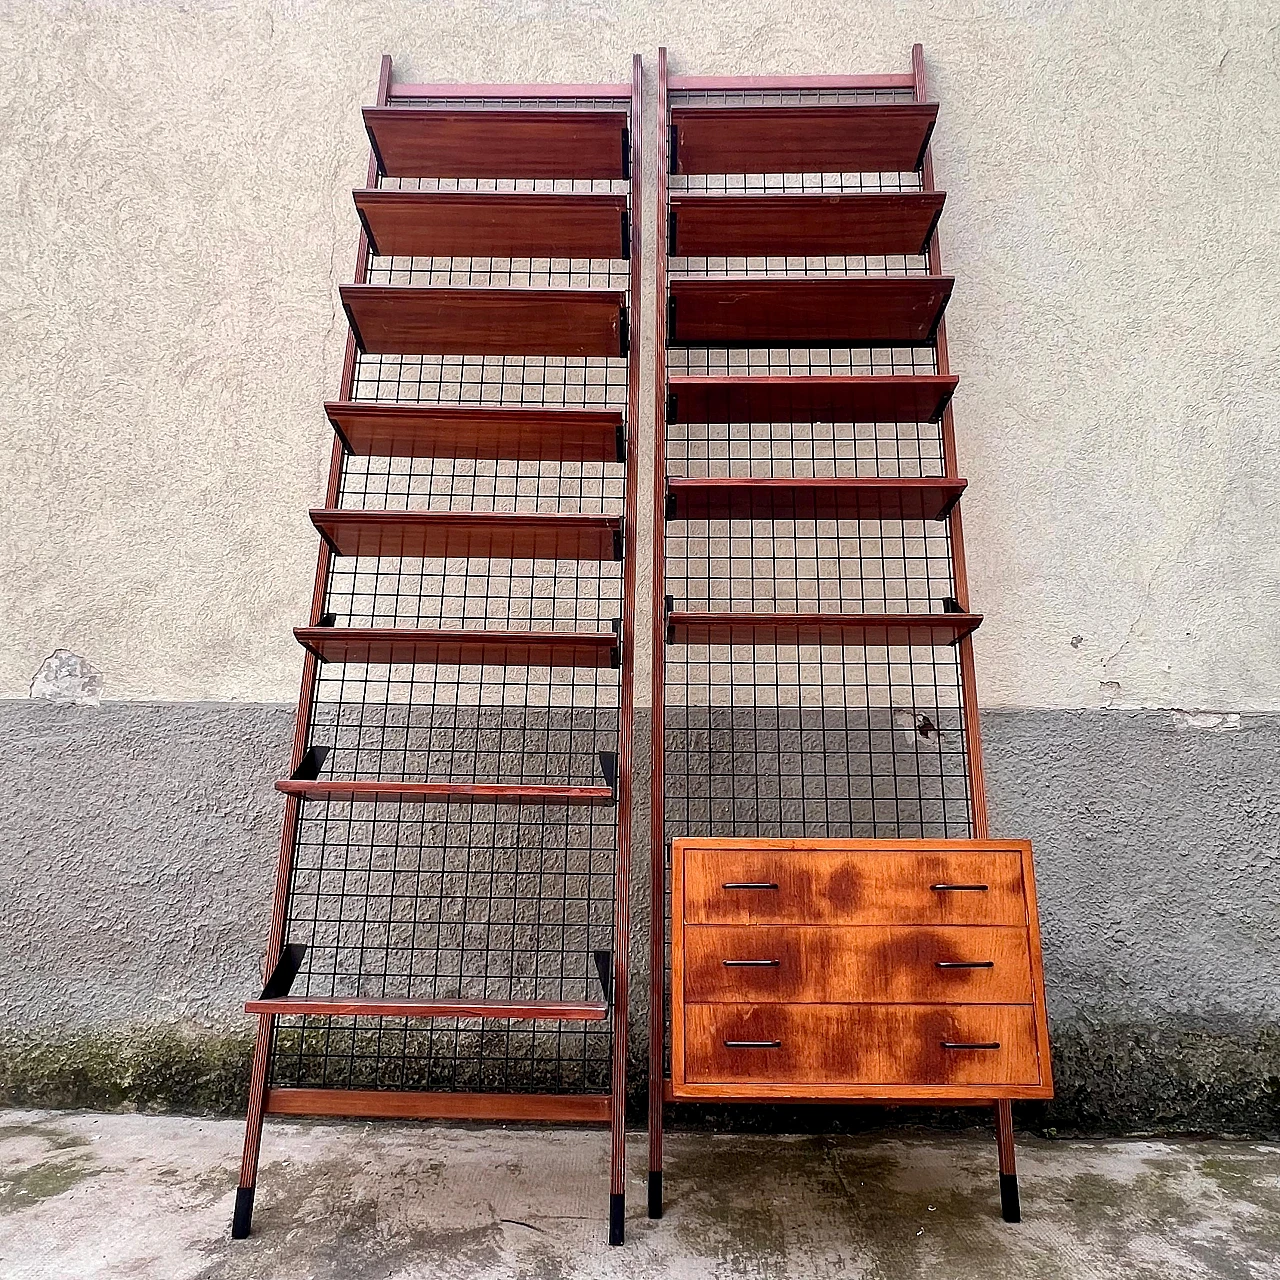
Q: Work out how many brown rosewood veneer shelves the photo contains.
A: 14